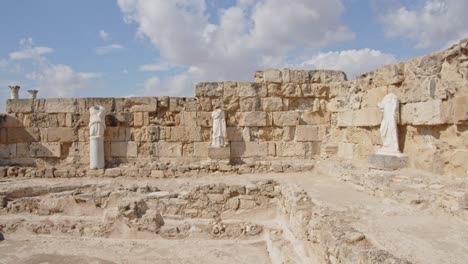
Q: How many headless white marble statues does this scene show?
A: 3